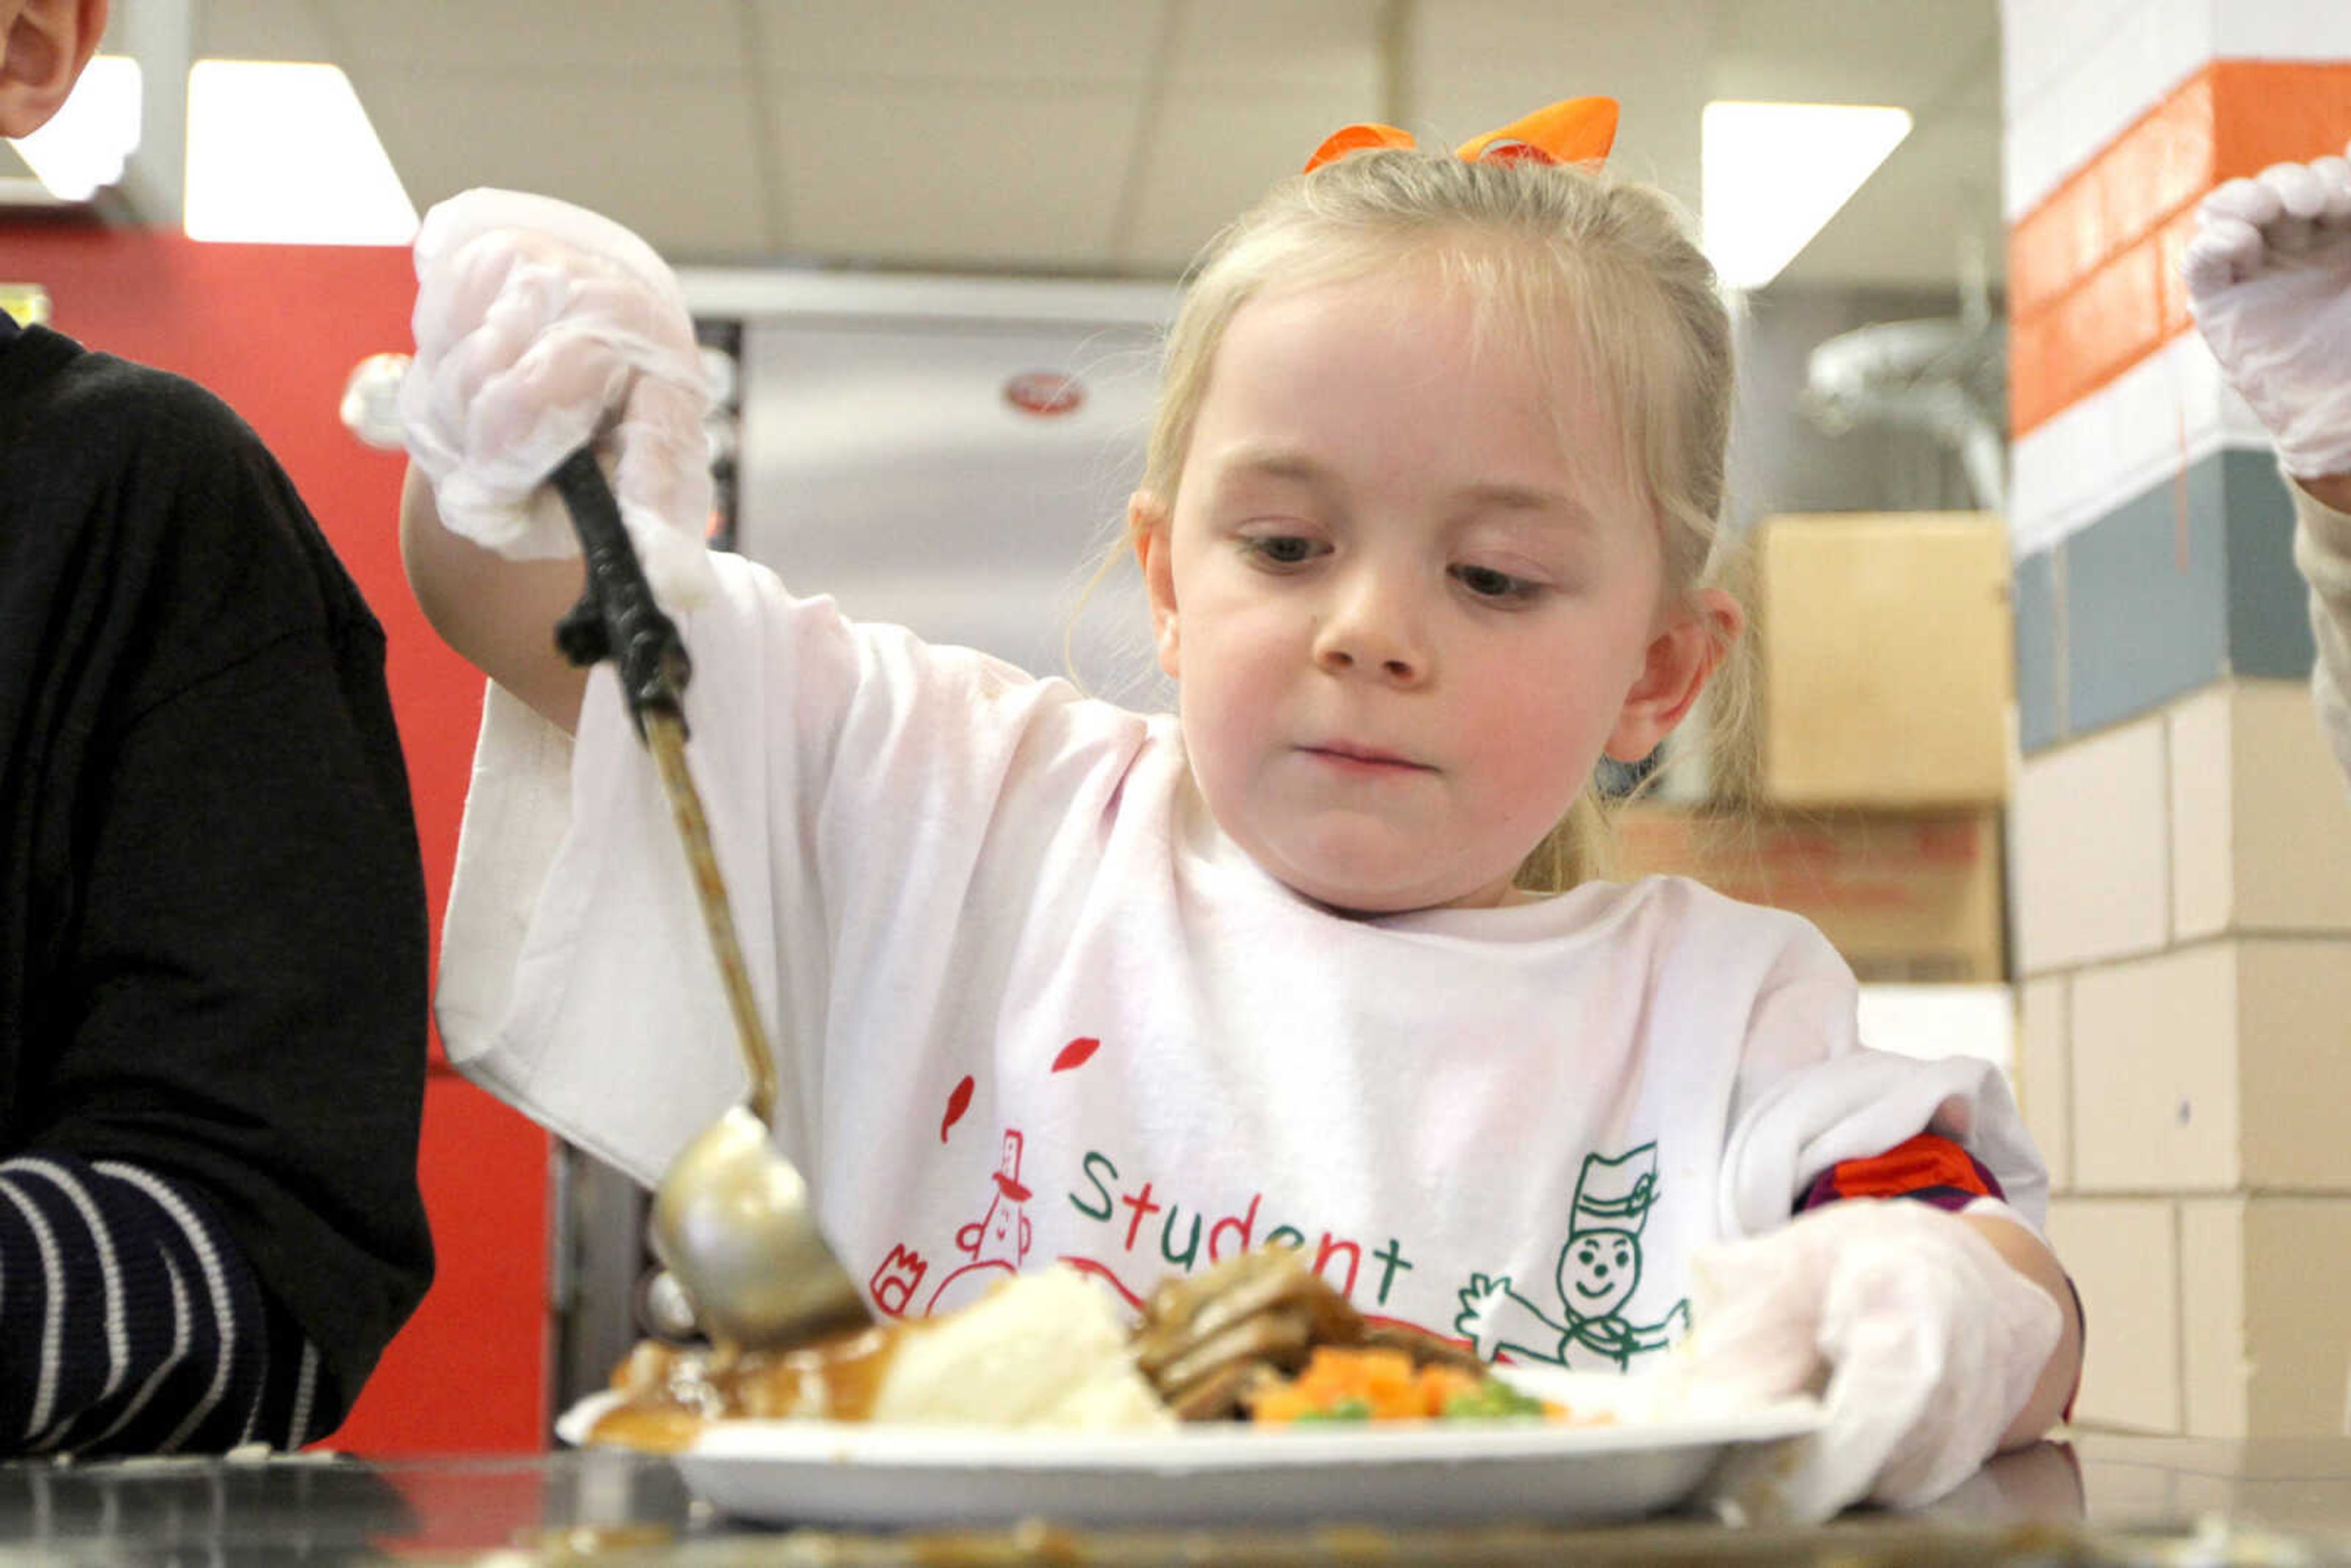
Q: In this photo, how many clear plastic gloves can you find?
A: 3